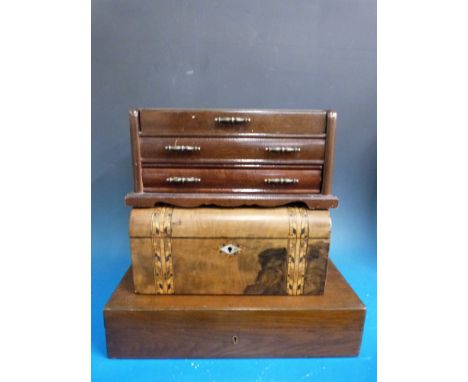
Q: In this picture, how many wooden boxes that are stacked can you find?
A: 3